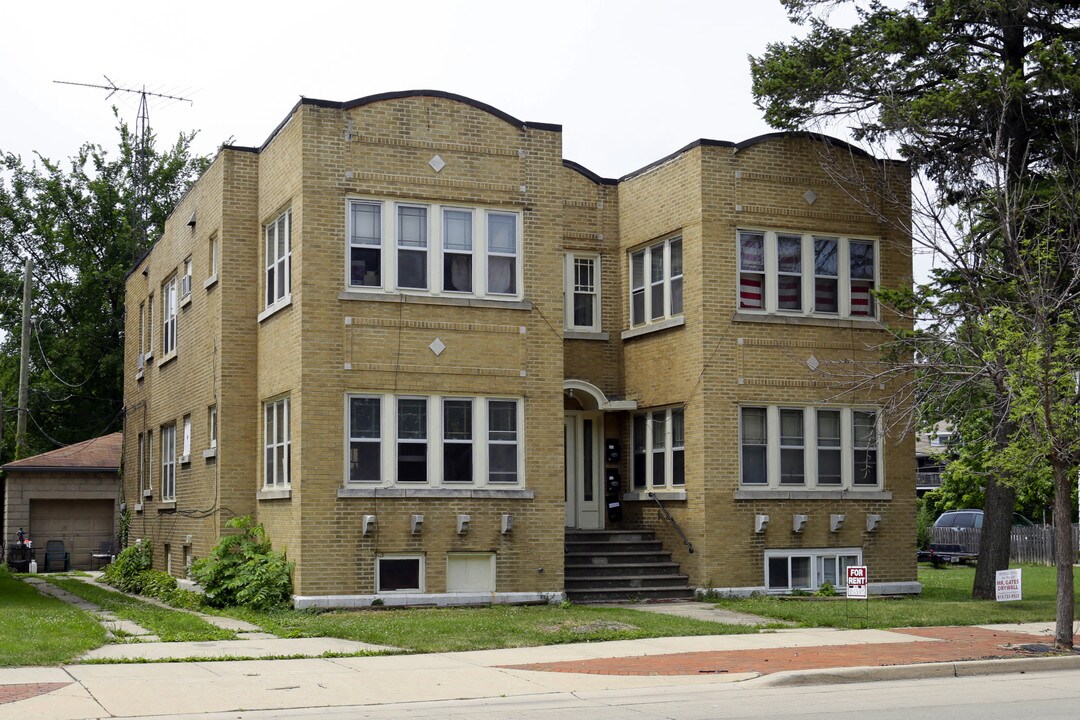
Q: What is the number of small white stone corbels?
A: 8